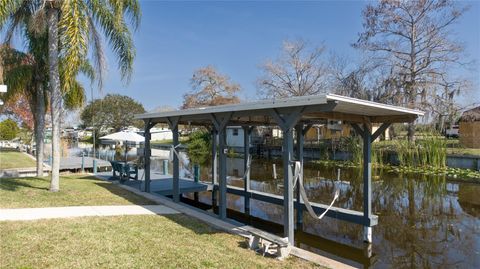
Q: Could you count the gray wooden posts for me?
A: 8